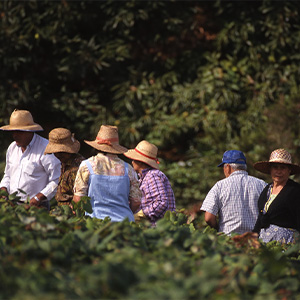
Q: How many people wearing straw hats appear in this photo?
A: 5